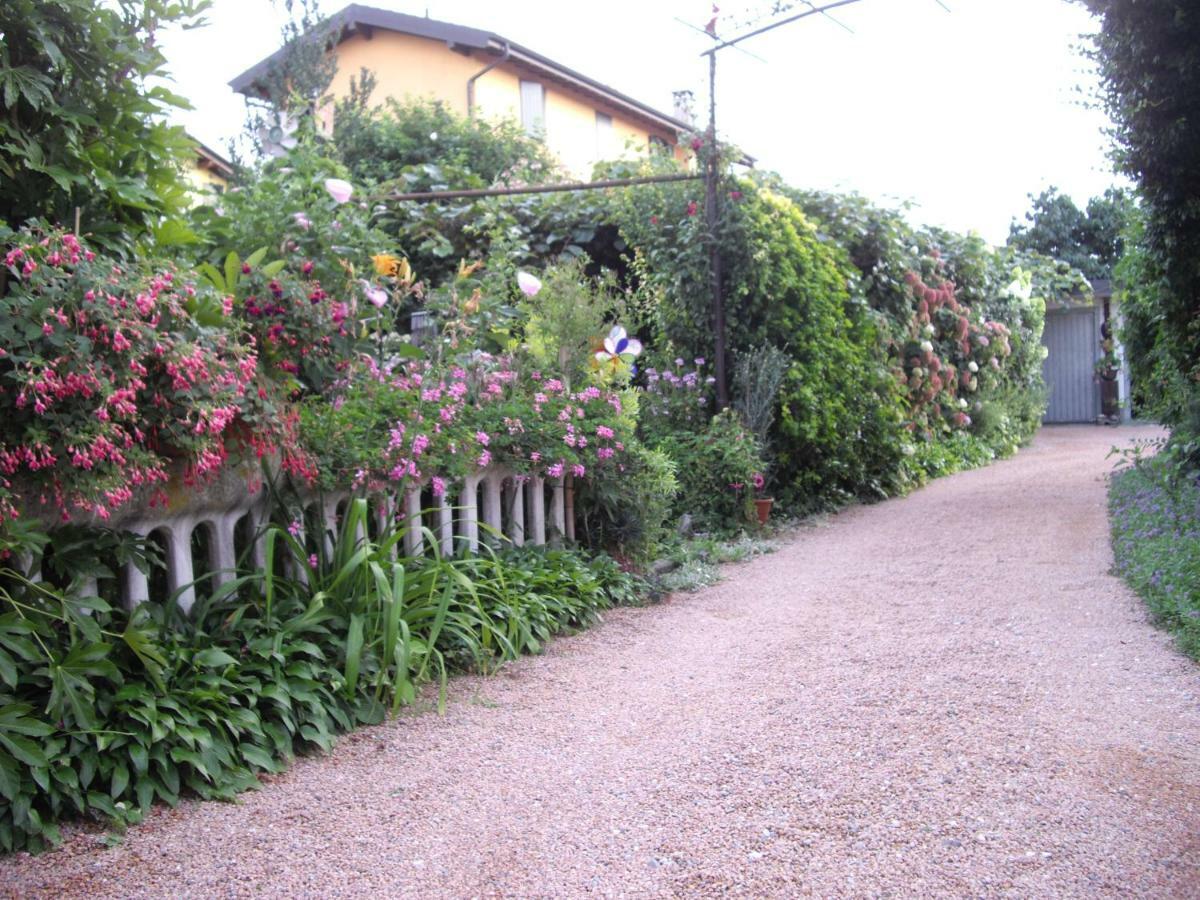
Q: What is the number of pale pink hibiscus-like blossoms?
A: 3